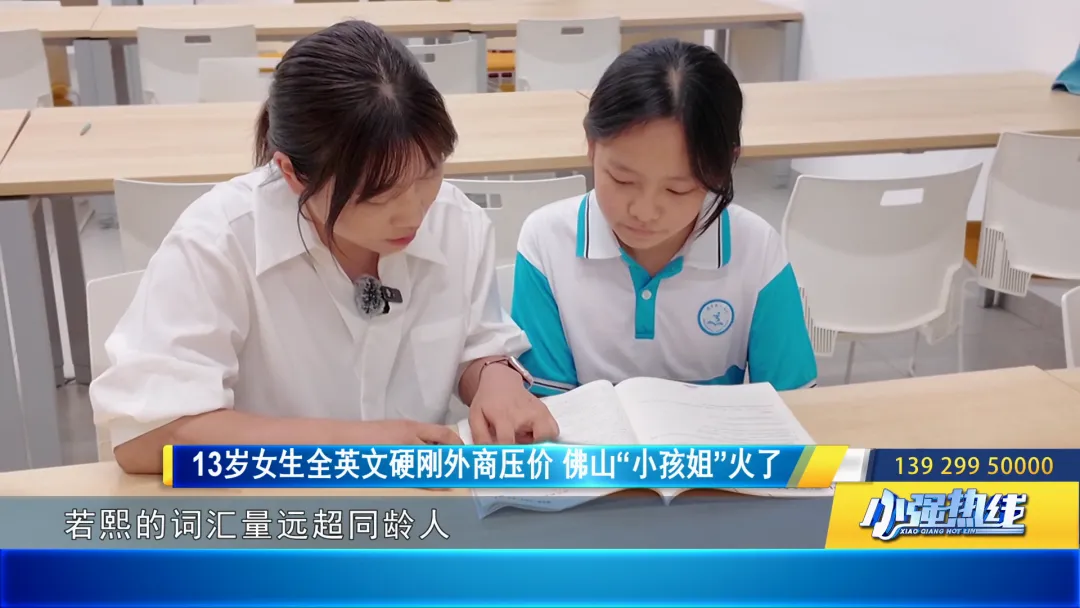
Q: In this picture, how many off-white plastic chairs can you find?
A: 12